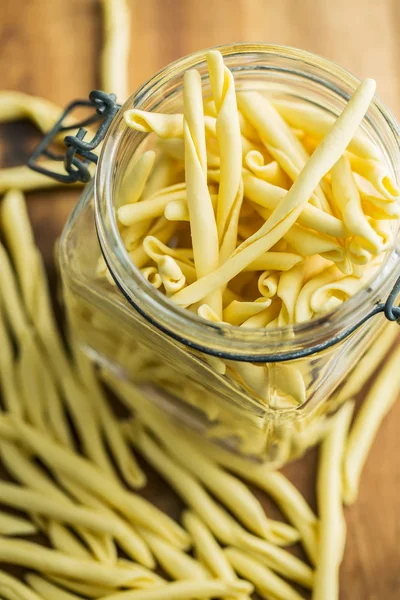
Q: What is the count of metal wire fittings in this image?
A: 2